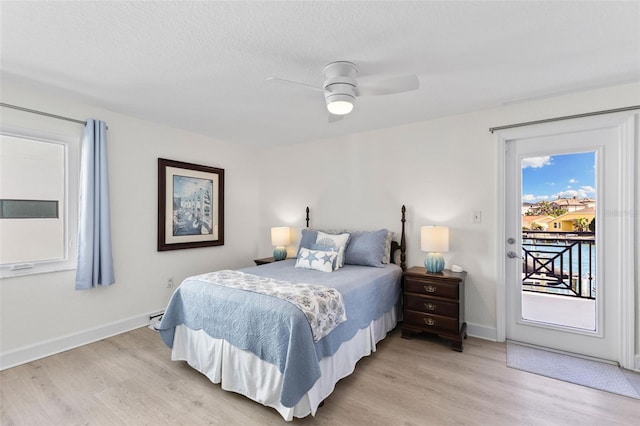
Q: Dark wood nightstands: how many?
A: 2